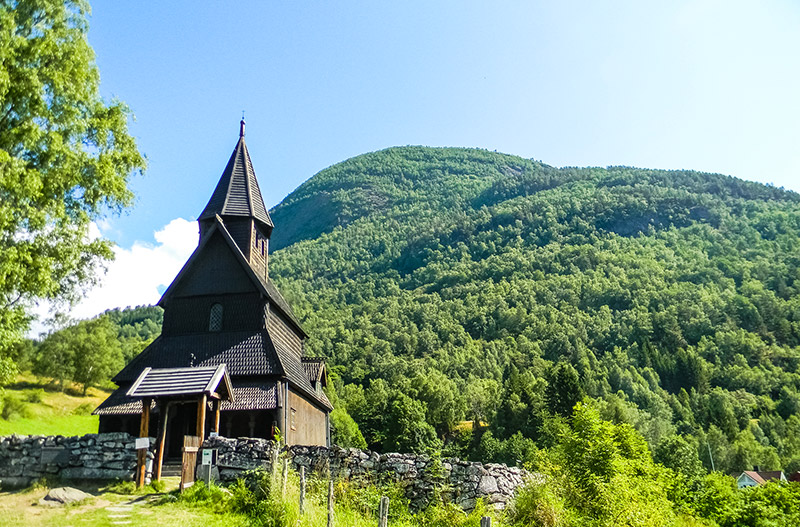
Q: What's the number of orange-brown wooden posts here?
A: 4